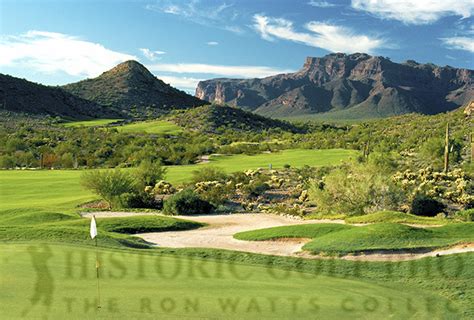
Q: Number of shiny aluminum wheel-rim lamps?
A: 0